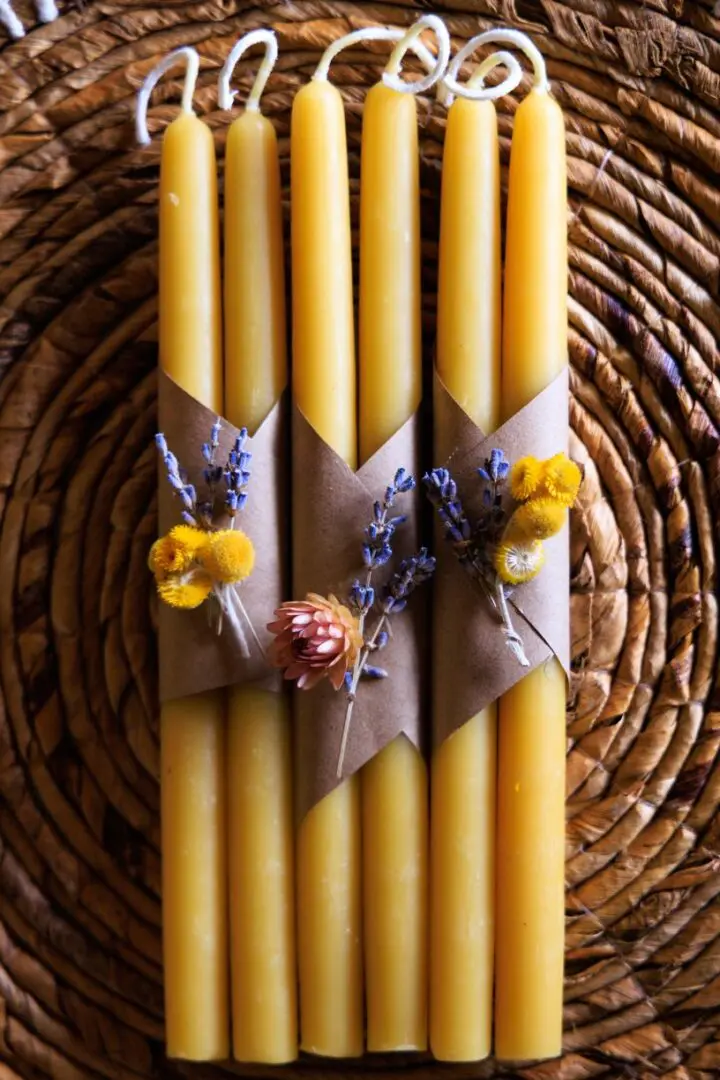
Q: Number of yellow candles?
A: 6